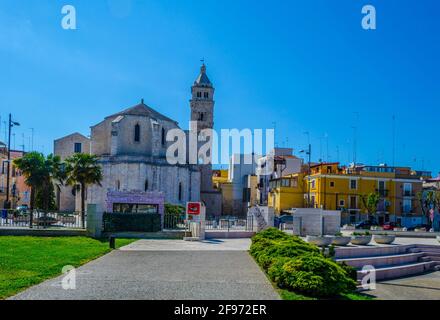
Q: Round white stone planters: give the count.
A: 4